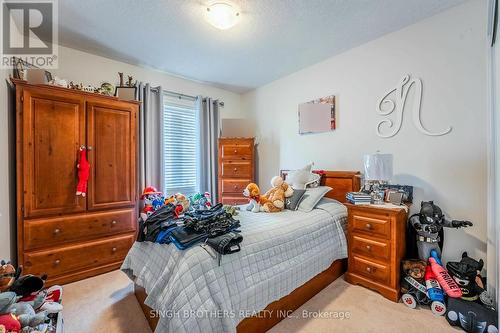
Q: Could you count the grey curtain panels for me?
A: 2